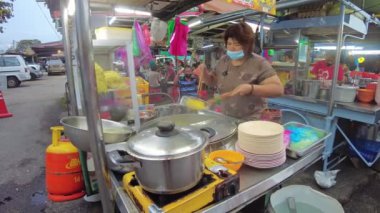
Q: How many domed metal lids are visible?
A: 1